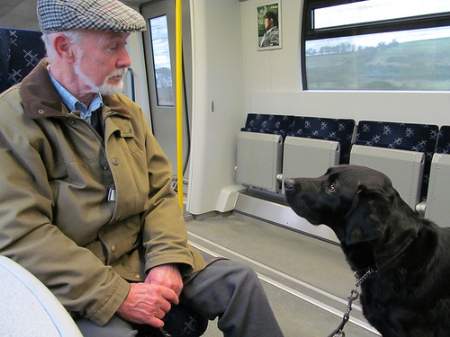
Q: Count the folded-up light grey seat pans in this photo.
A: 4